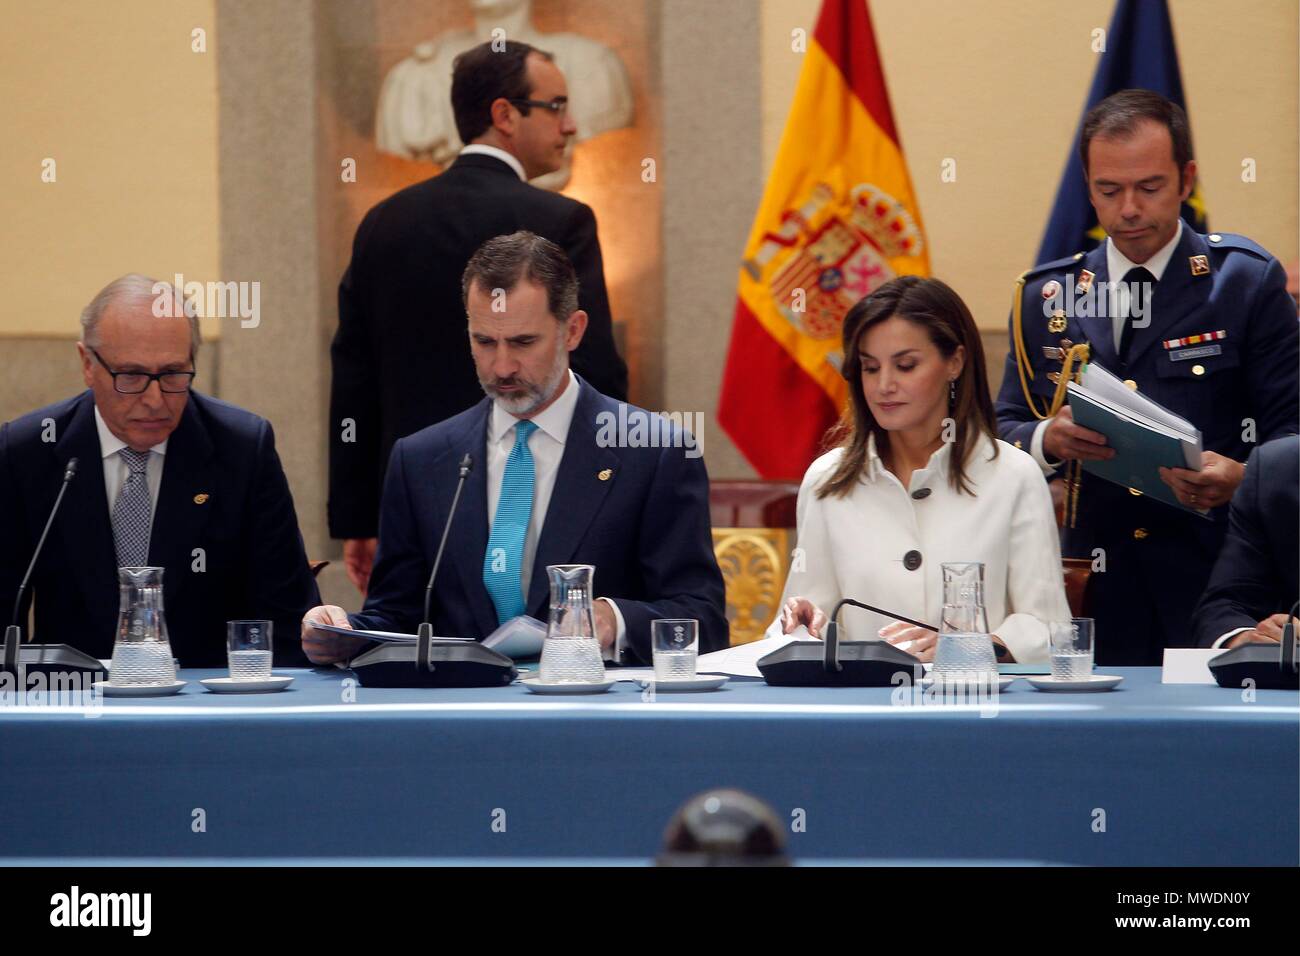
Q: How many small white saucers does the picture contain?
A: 6